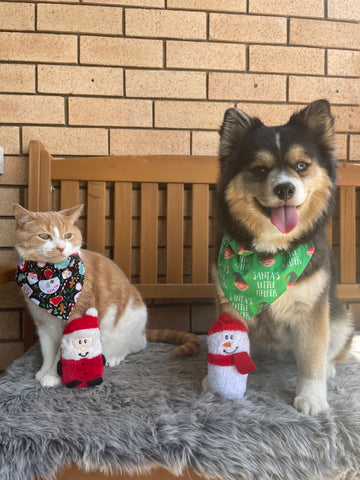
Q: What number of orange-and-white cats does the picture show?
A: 1